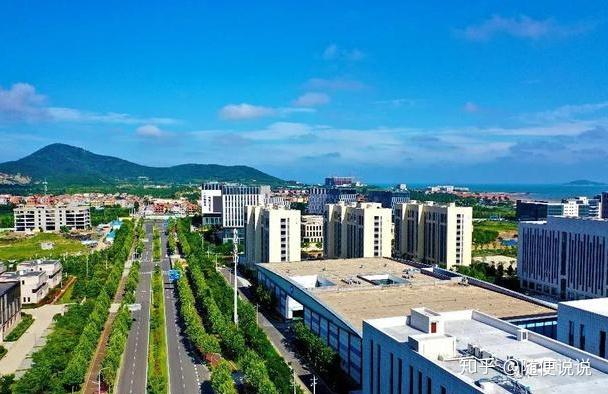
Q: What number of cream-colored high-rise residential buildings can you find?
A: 3